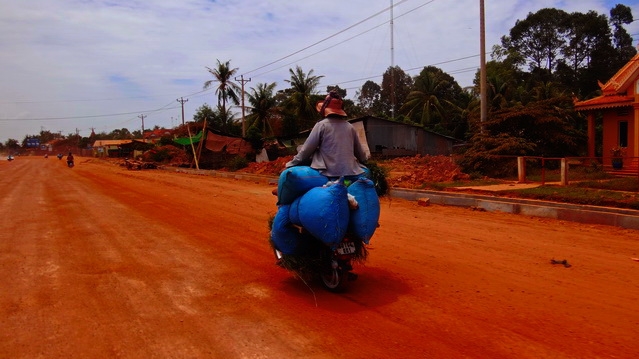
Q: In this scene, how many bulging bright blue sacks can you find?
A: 4